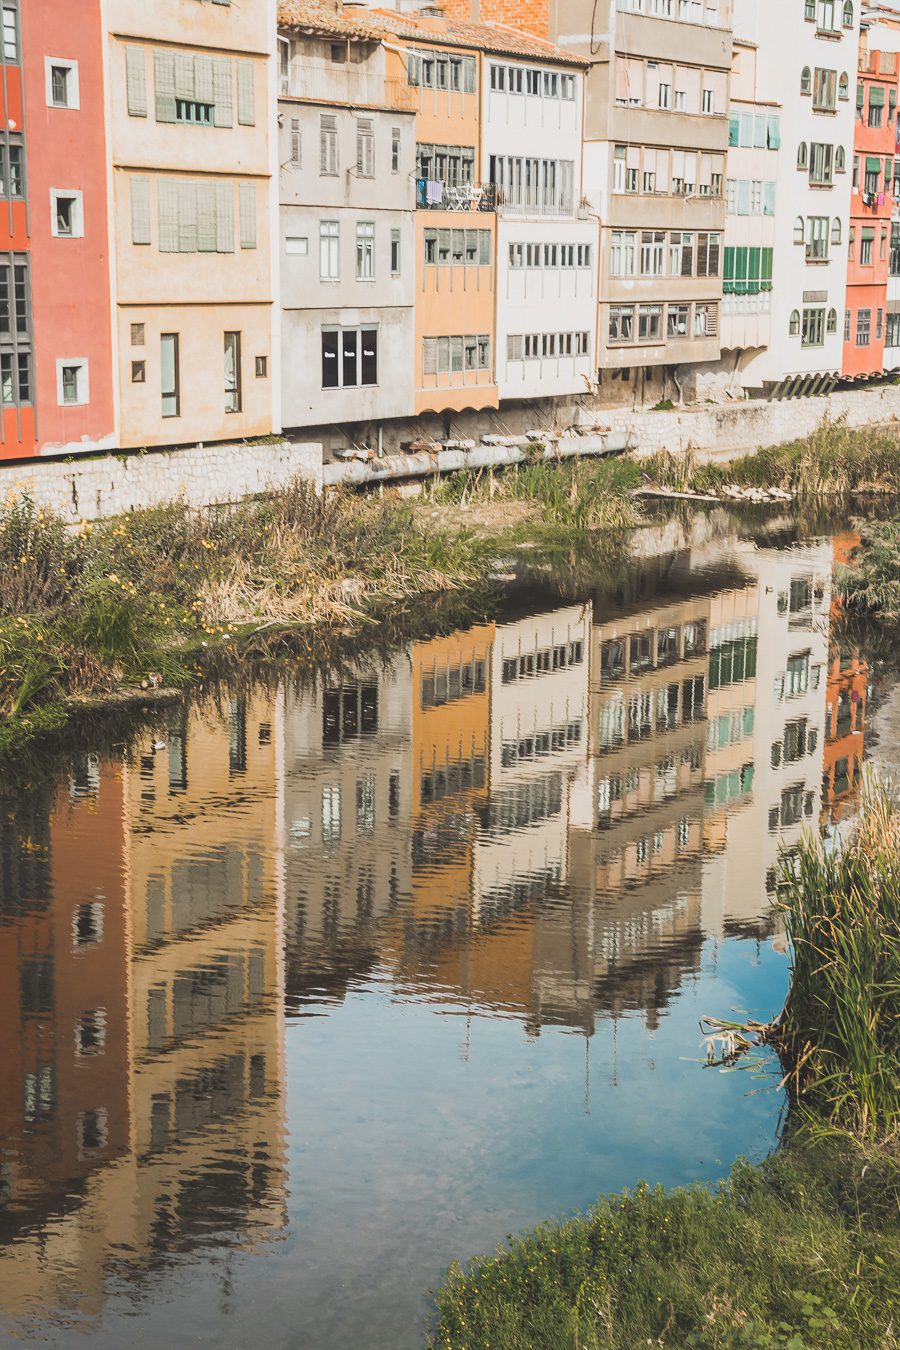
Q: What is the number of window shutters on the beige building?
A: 12